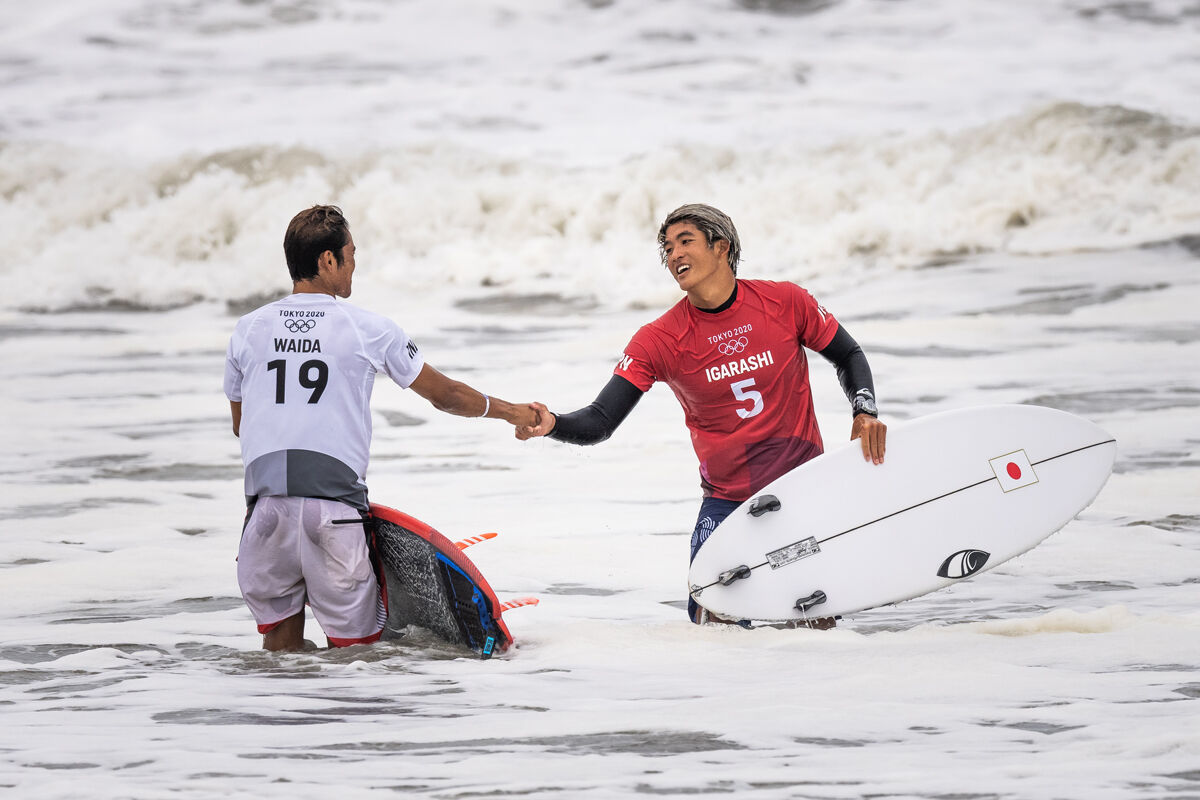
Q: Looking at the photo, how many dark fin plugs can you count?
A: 3